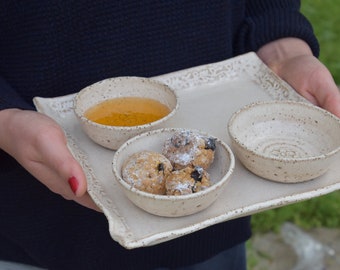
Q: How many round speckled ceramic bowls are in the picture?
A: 3